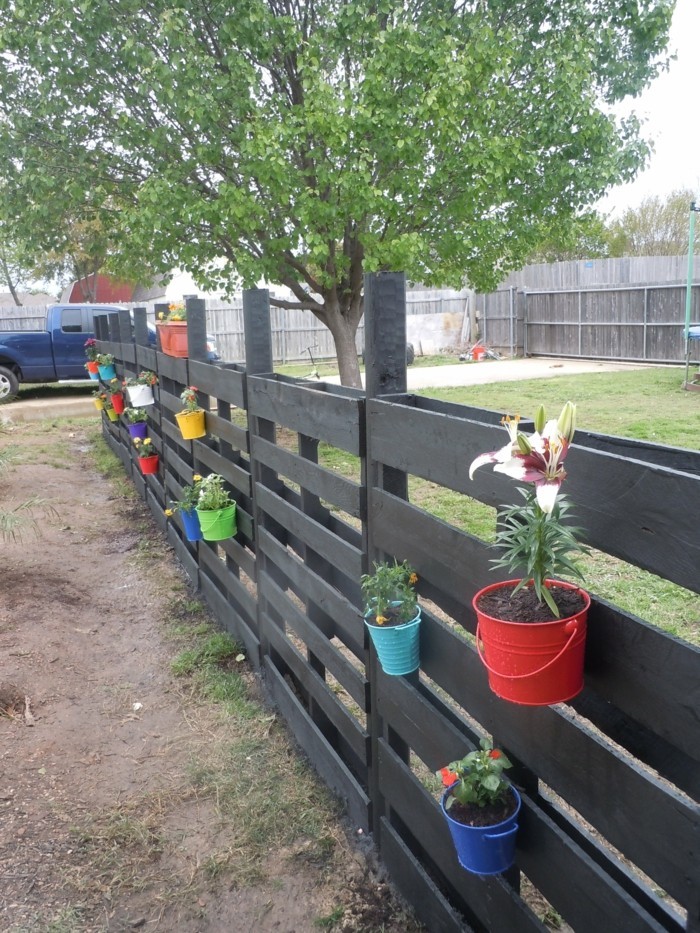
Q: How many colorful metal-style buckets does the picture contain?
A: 15